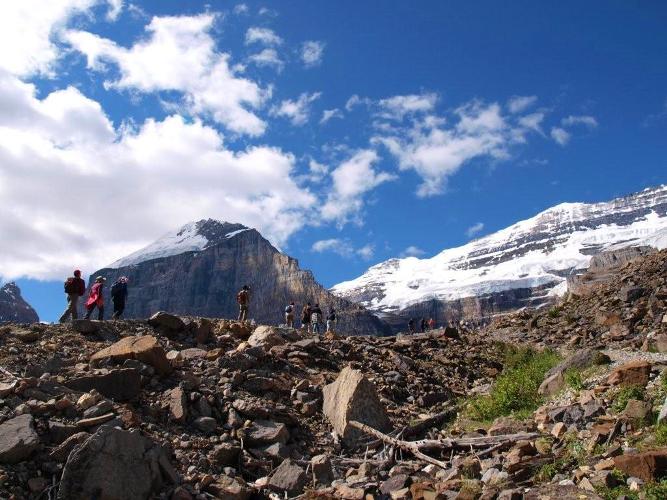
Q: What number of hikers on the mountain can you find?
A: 11